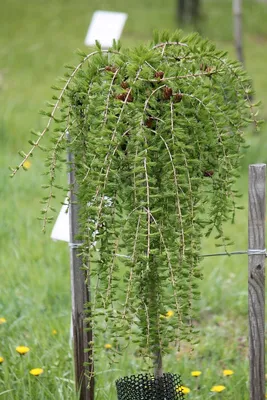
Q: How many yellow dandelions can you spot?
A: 12